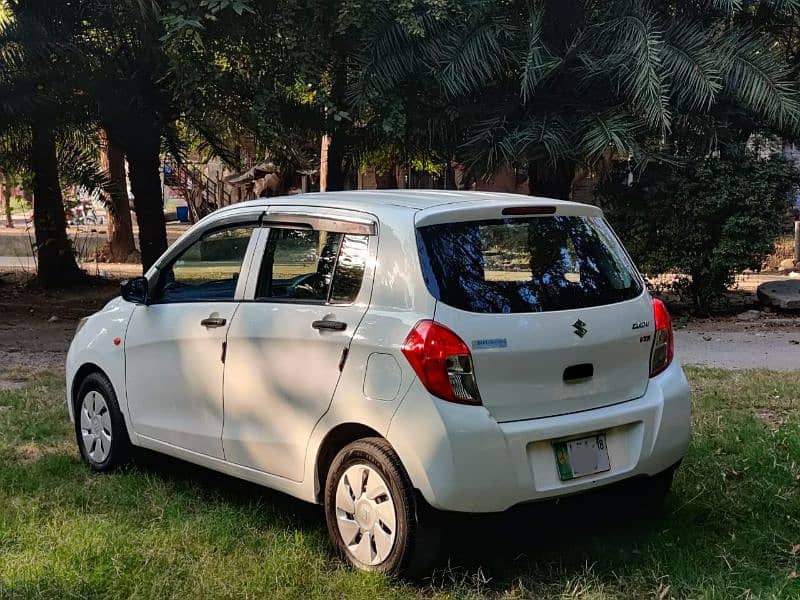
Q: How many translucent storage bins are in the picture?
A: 0